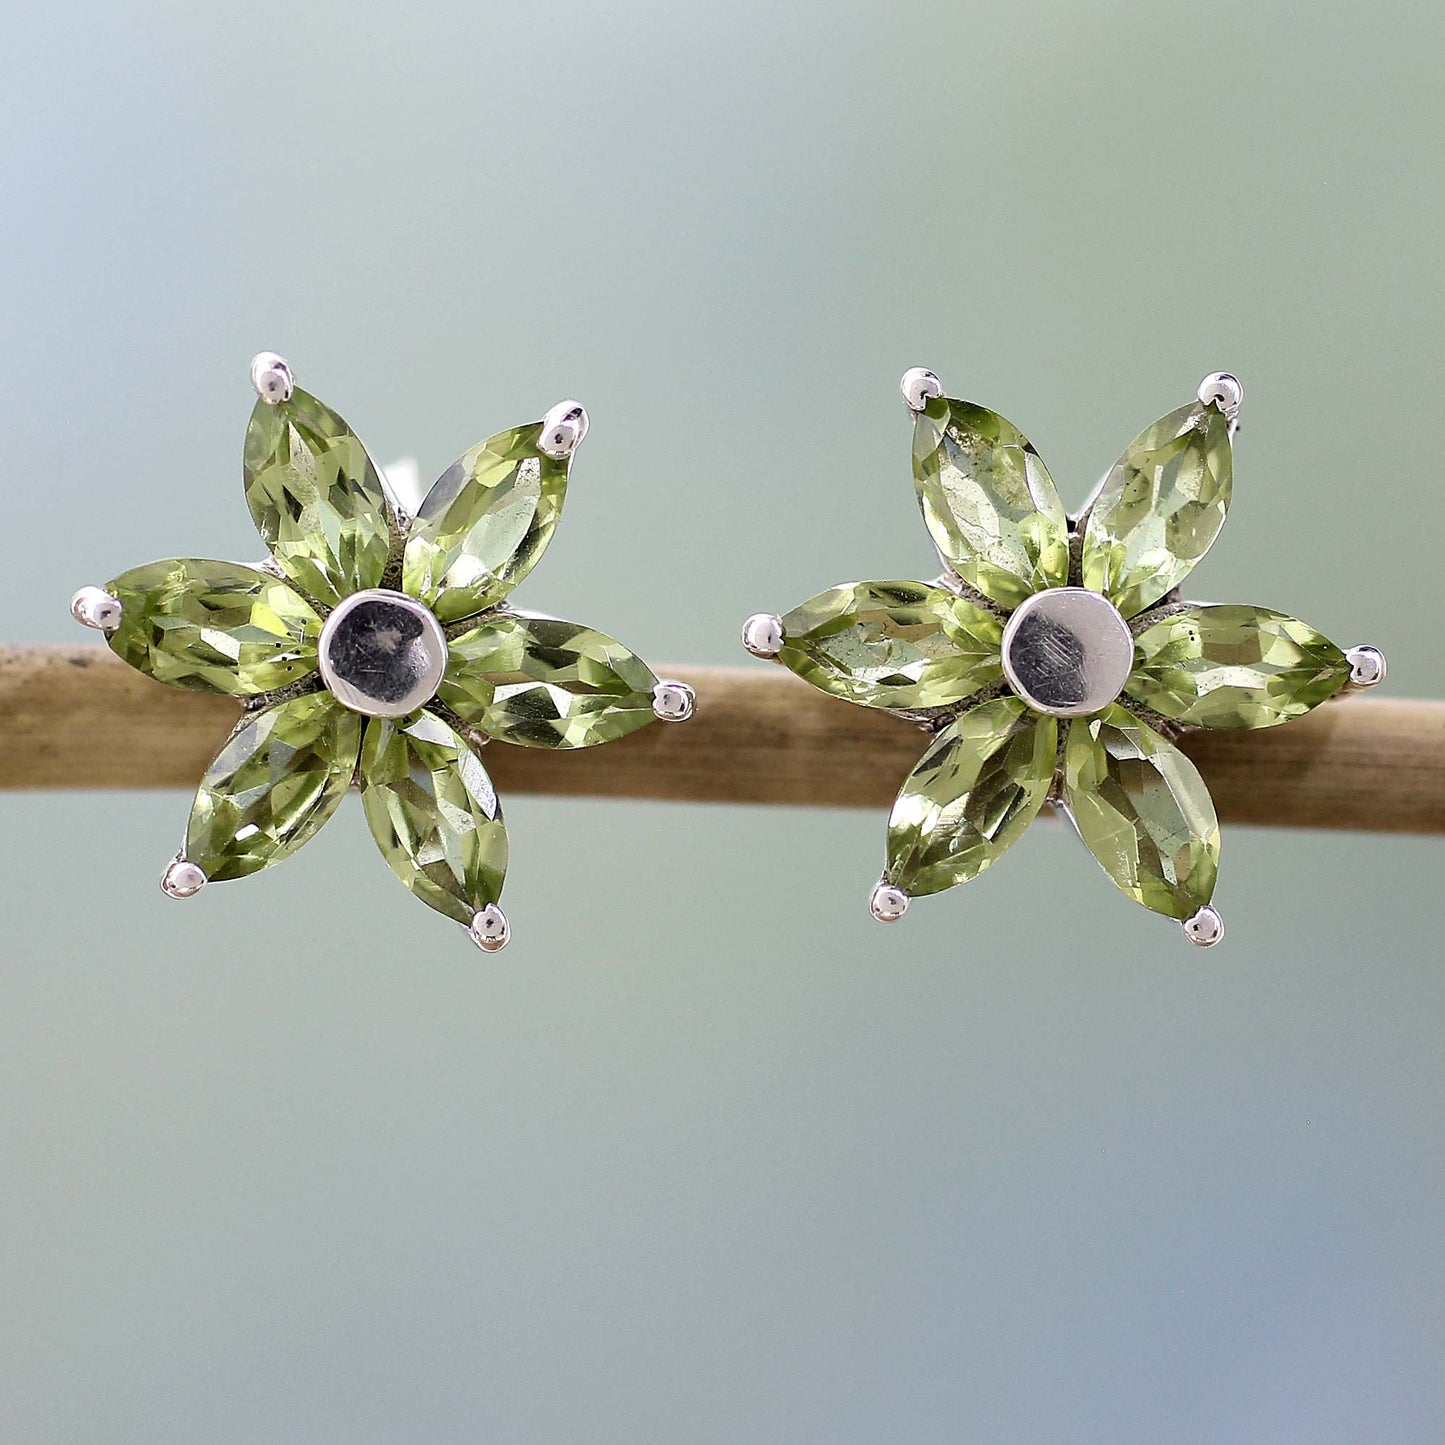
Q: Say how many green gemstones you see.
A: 12